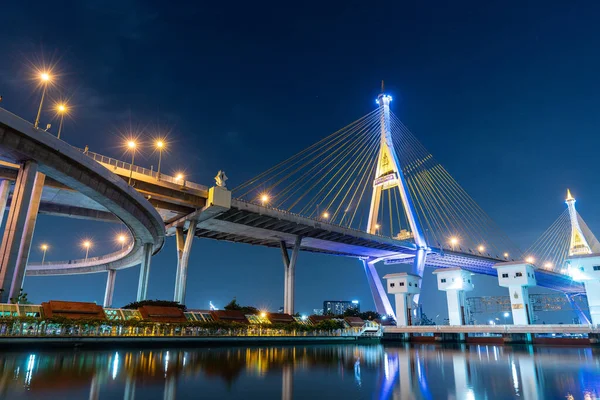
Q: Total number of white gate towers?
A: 4